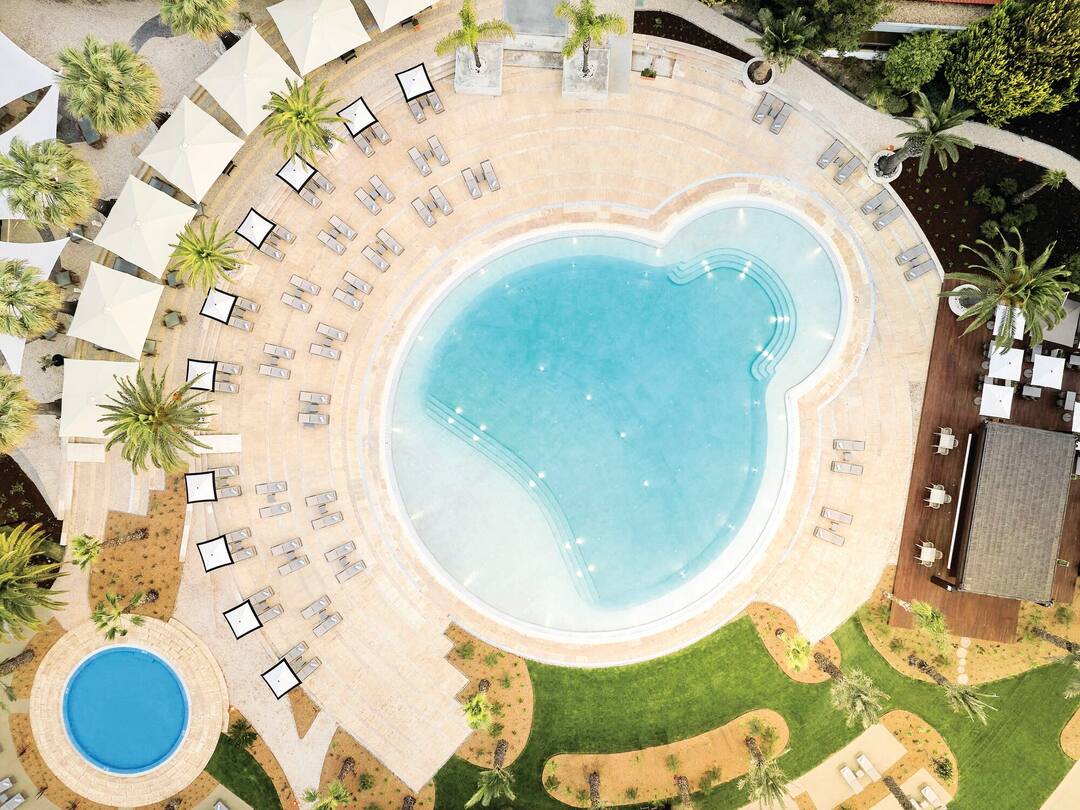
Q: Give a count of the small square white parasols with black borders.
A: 10